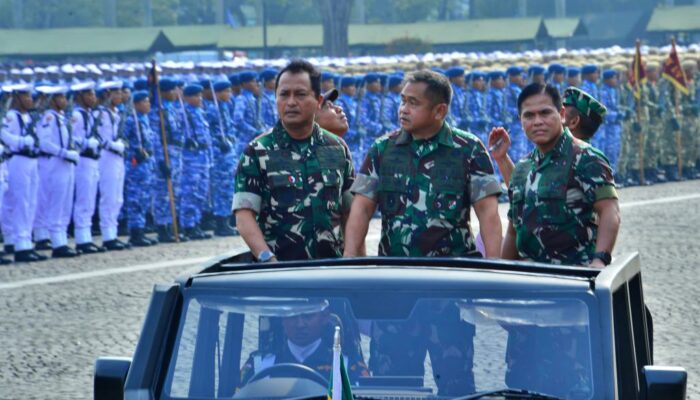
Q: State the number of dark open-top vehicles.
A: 1